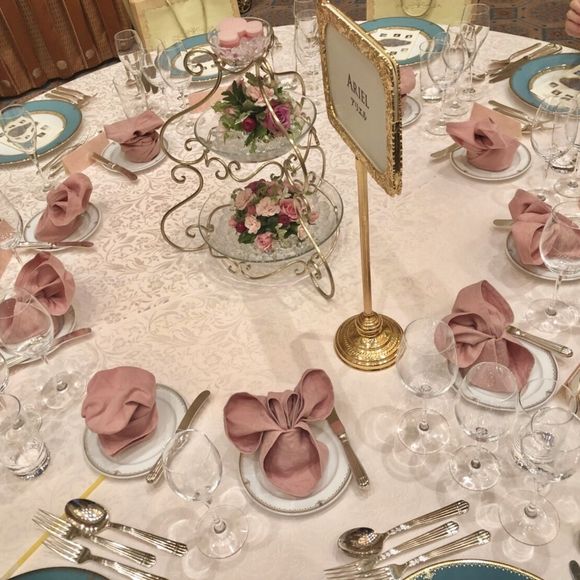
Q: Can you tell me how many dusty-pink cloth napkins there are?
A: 9